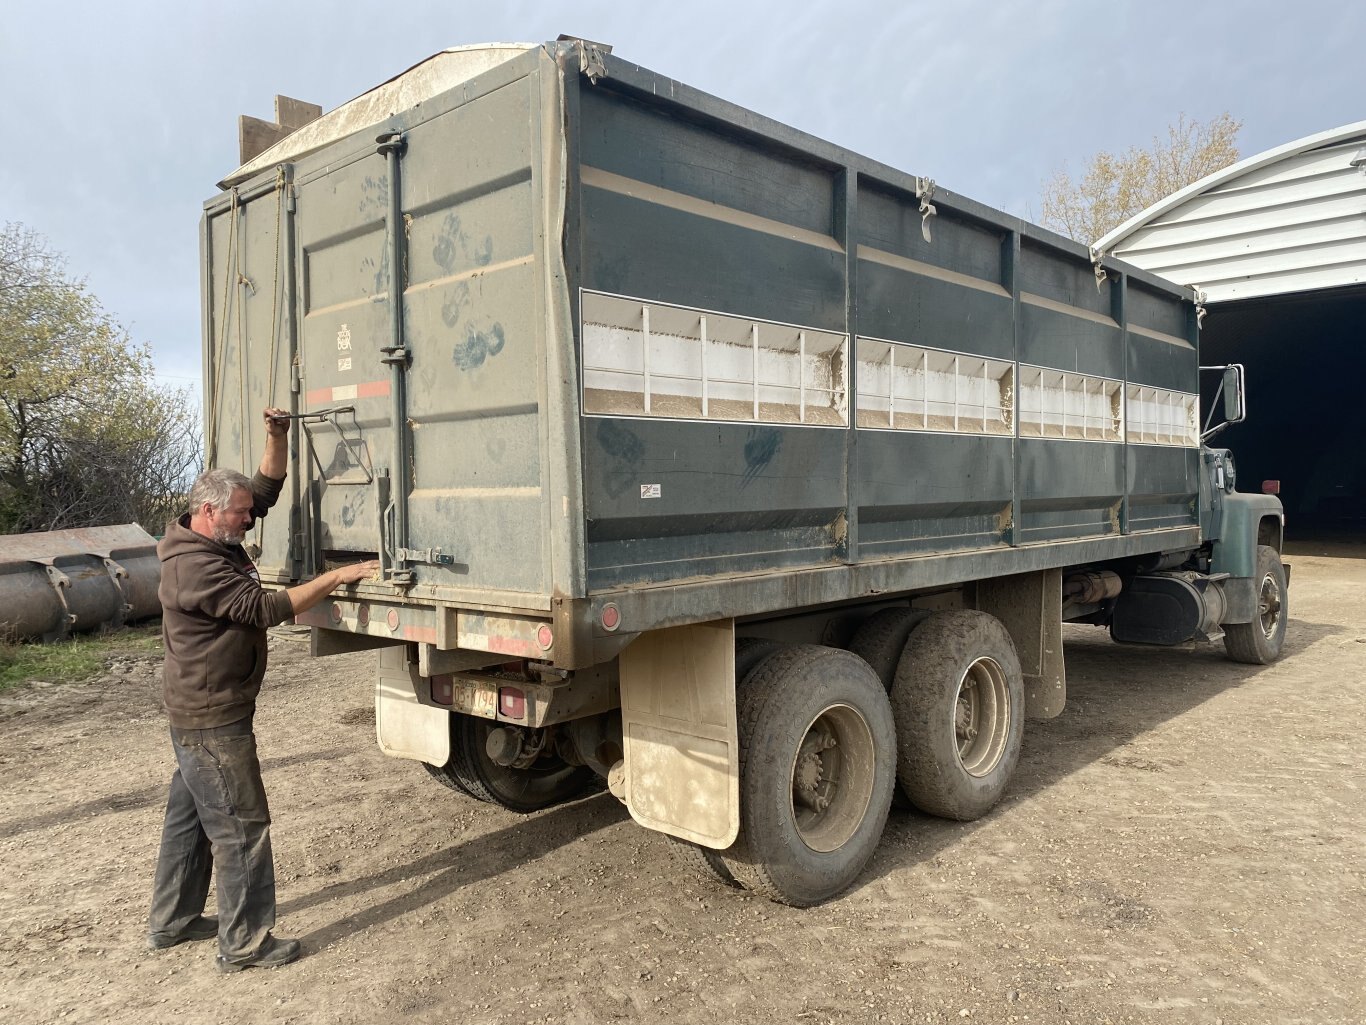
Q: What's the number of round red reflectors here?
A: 5